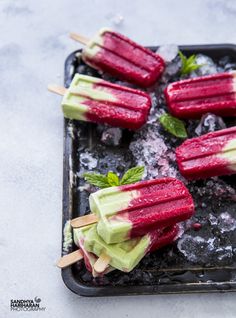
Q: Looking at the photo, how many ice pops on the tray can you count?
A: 7